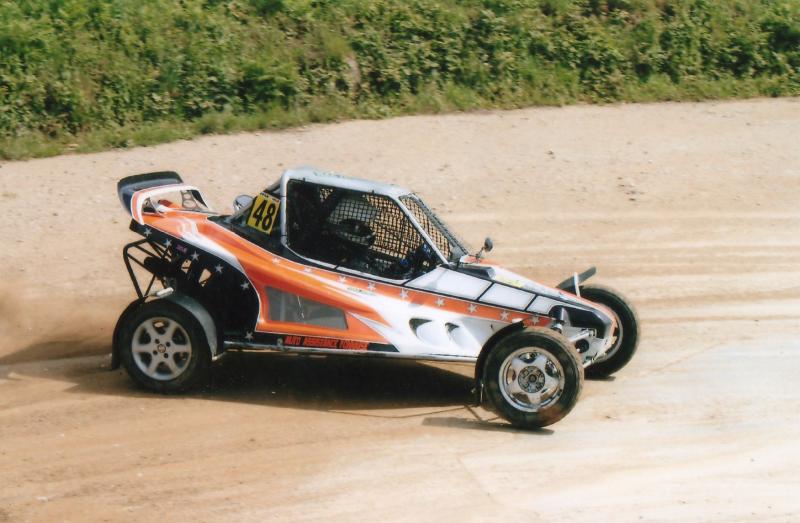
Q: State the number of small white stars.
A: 15